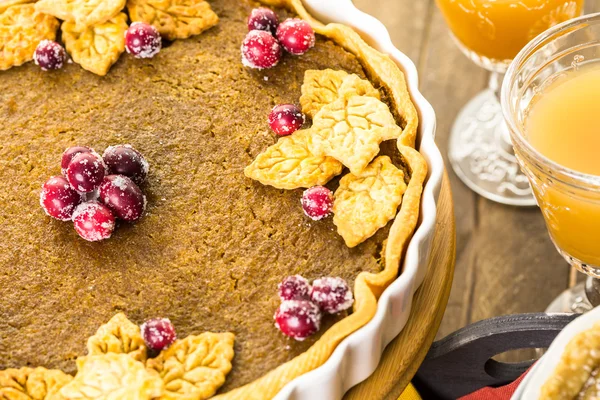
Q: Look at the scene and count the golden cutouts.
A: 12